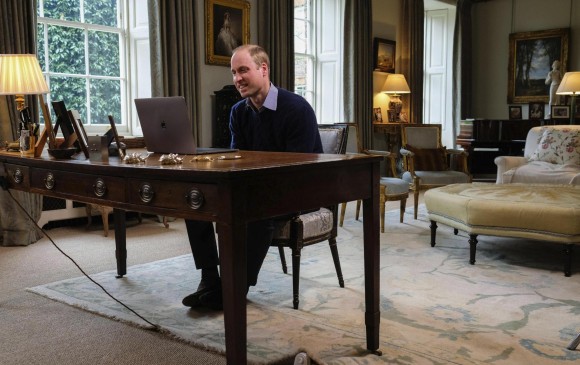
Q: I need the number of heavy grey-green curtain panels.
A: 6